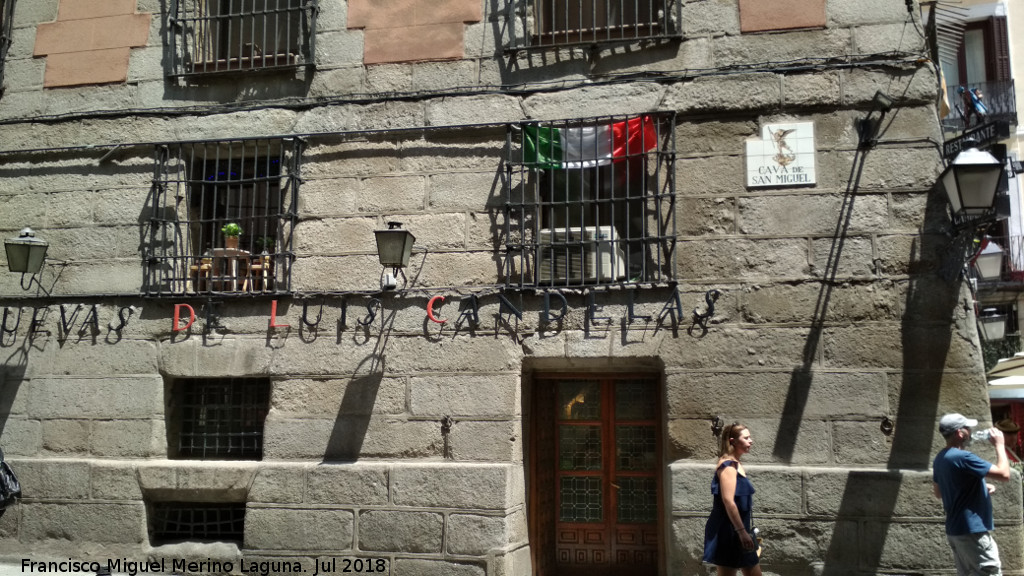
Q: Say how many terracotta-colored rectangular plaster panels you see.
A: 3